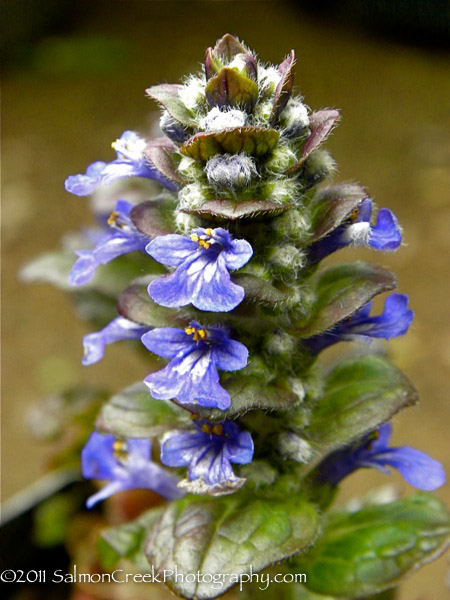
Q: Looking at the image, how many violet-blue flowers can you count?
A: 10